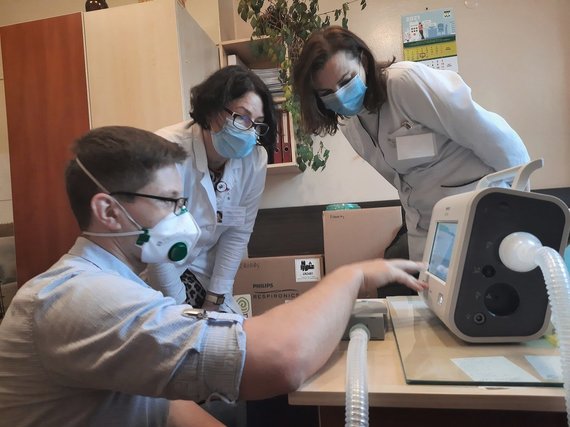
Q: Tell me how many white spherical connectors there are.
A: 1